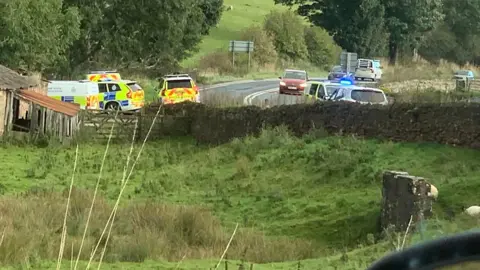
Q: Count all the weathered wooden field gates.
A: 1